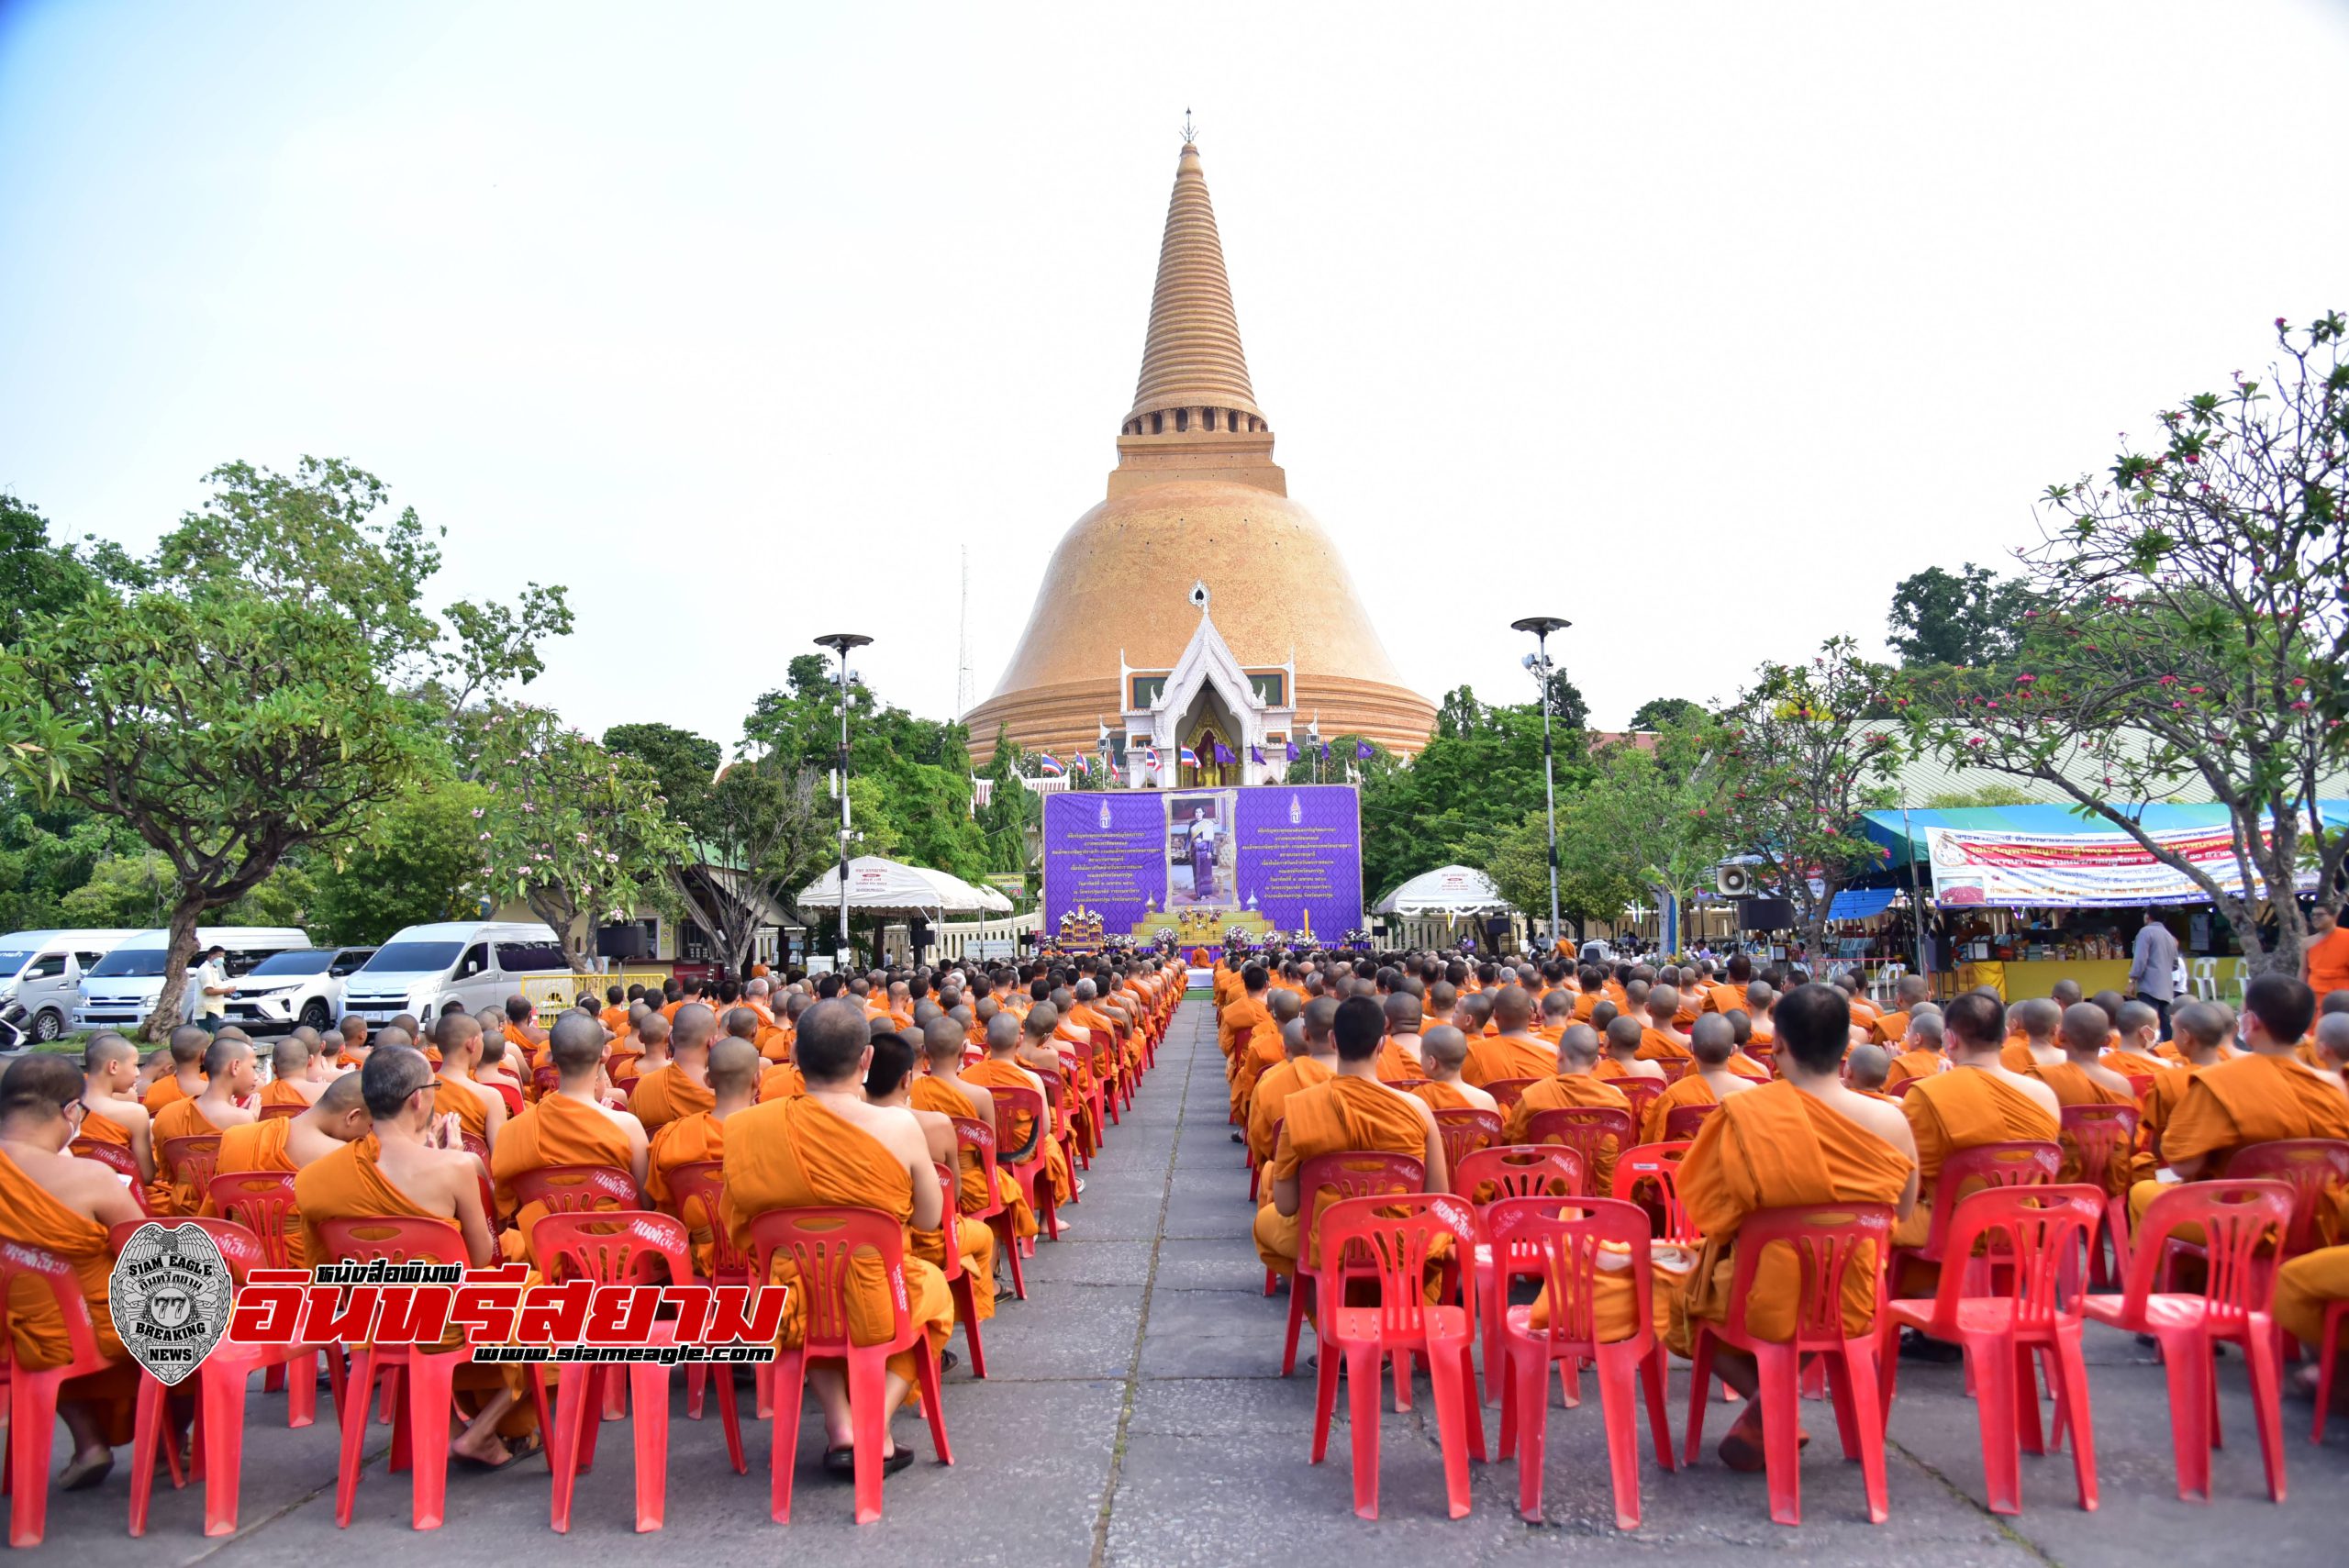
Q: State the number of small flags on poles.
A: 10